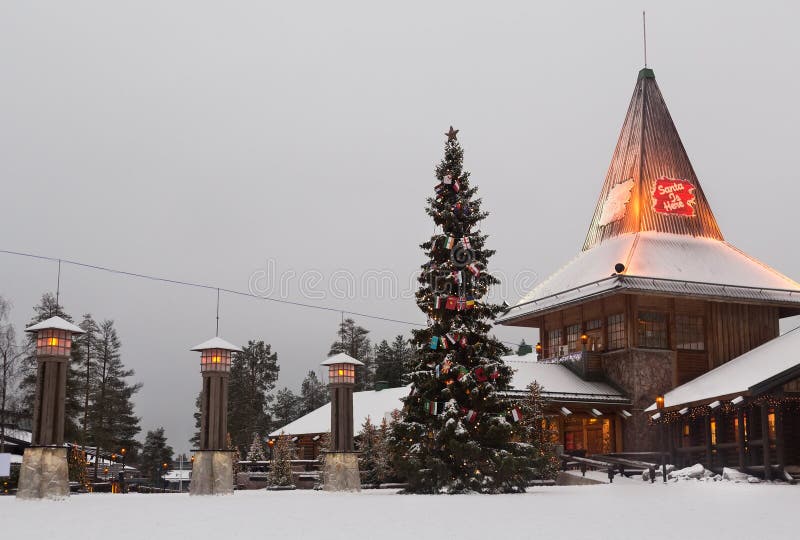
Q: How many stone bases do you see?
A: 3